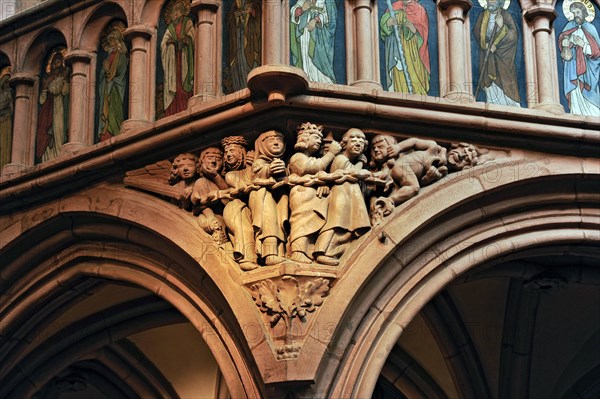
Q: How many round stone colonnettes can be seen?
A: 8